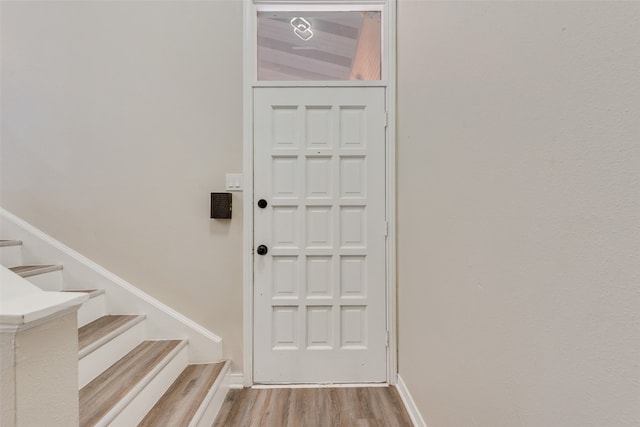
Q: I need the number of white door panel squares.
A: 15